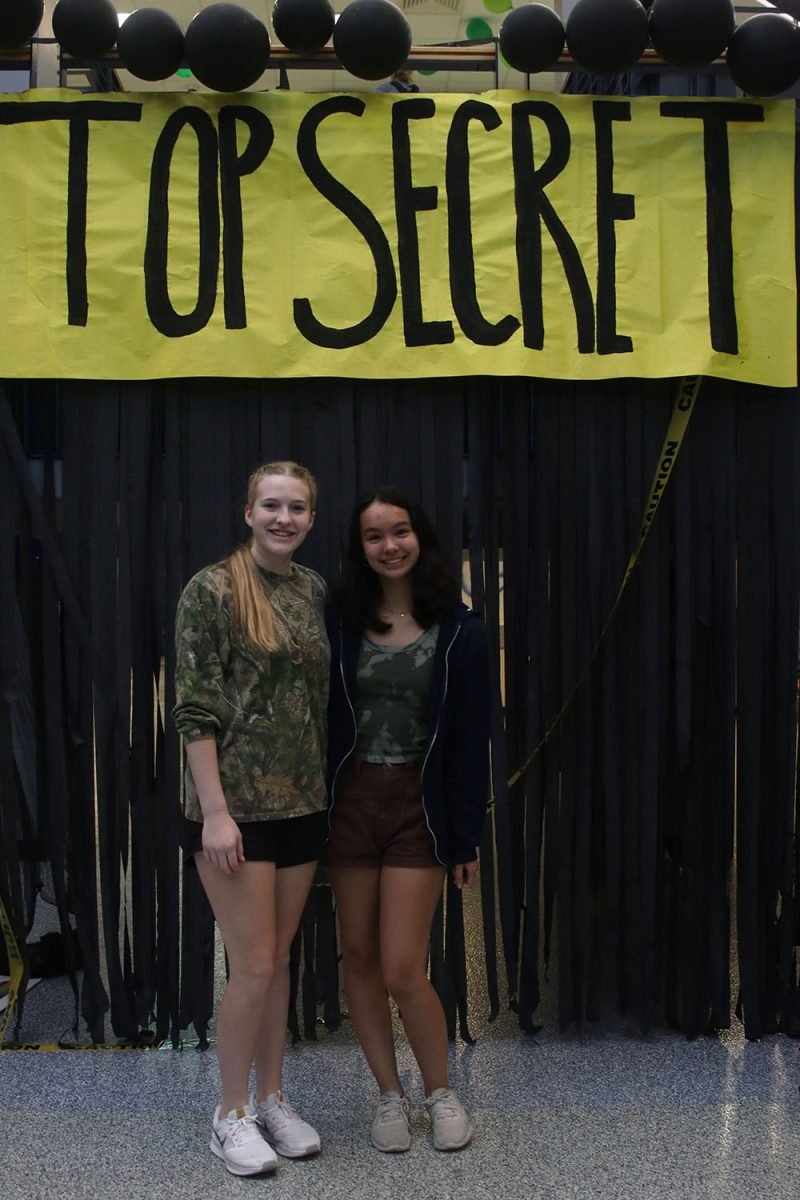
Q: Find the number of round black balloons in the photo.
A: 10